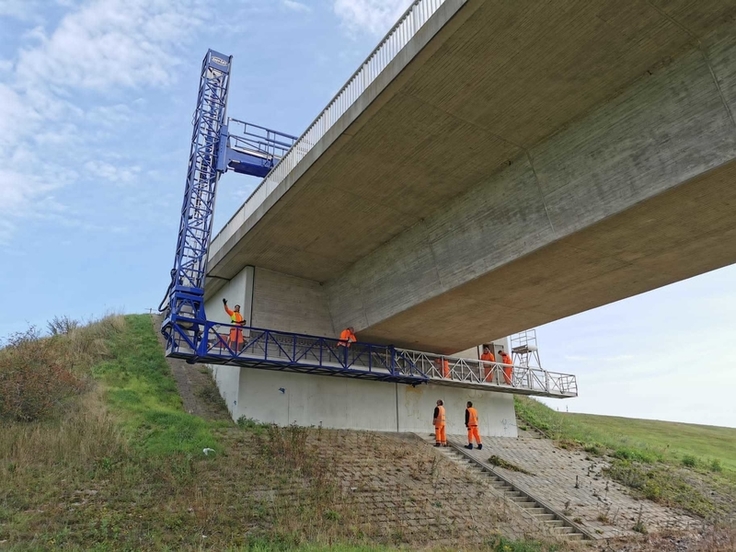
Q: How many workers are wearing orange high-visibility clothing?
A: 7